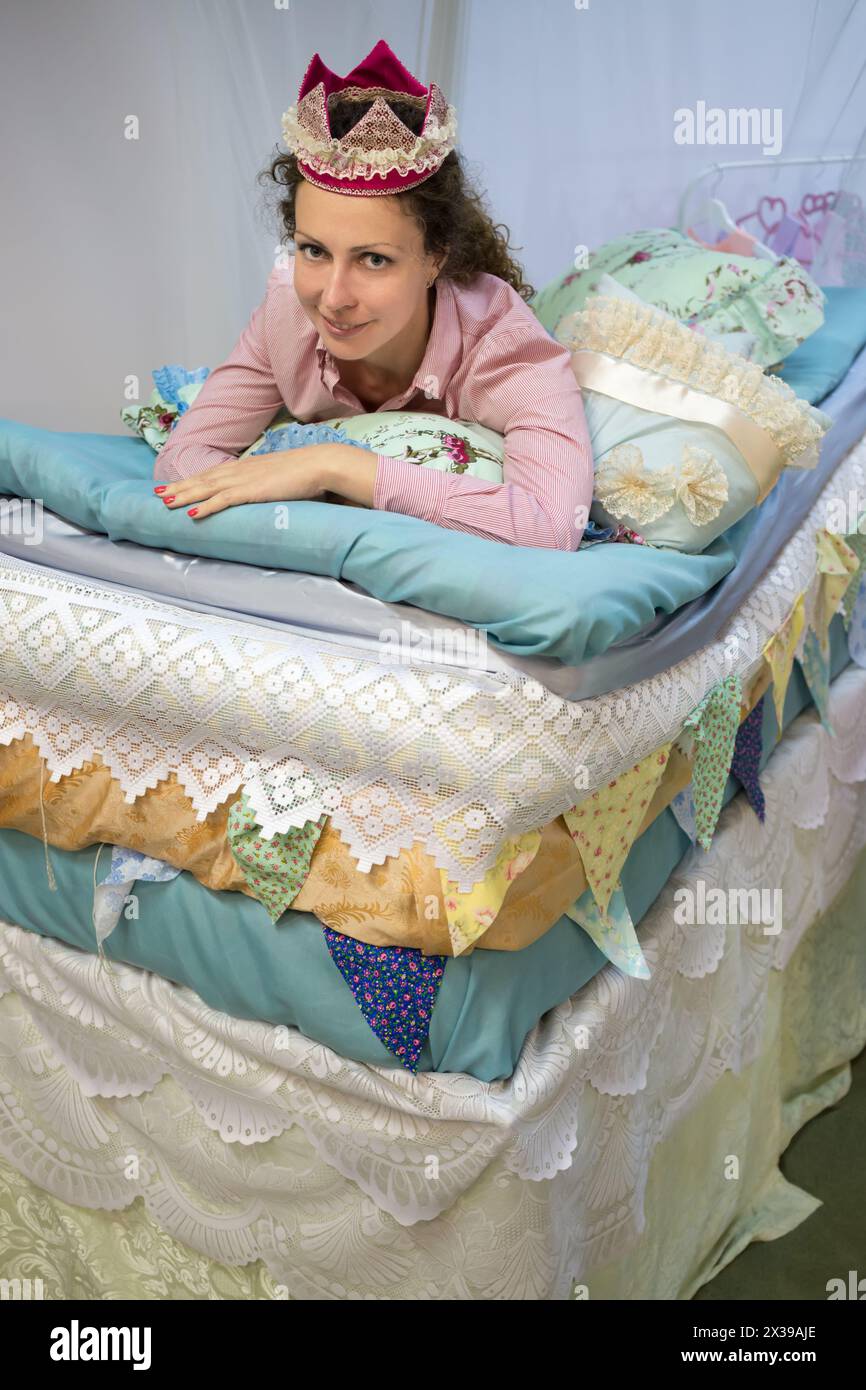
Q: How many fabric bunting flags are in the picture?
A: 14